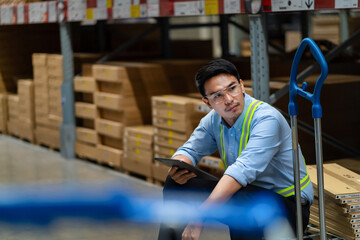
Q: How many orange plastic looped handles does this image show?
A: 0